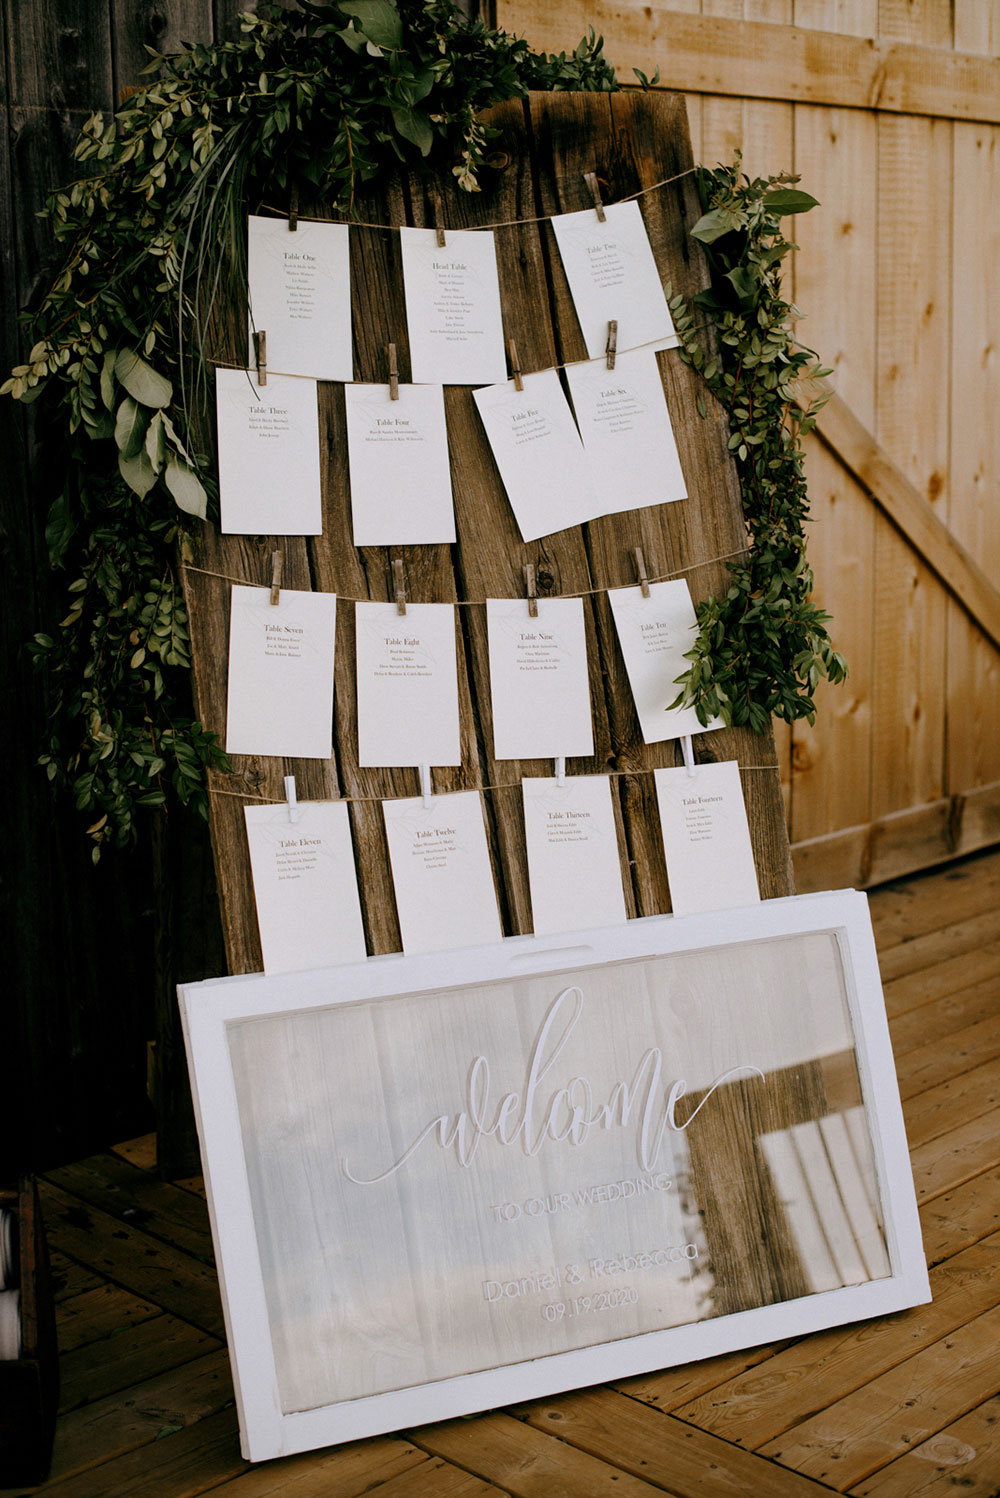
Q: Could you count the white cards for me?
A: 15